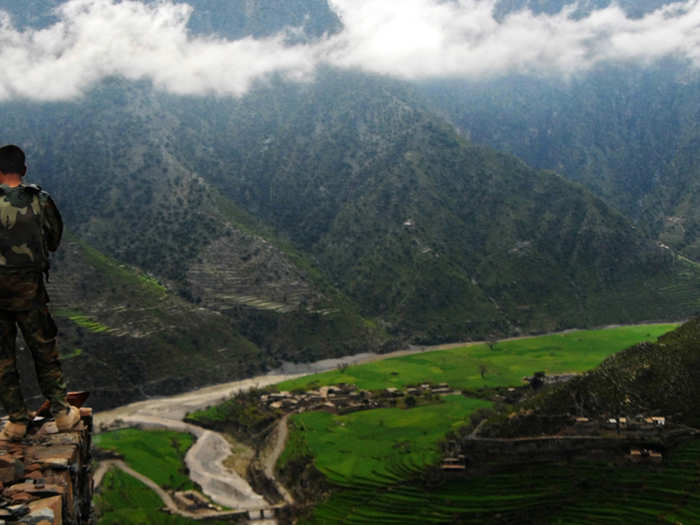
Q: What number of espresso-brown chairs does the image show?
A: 0